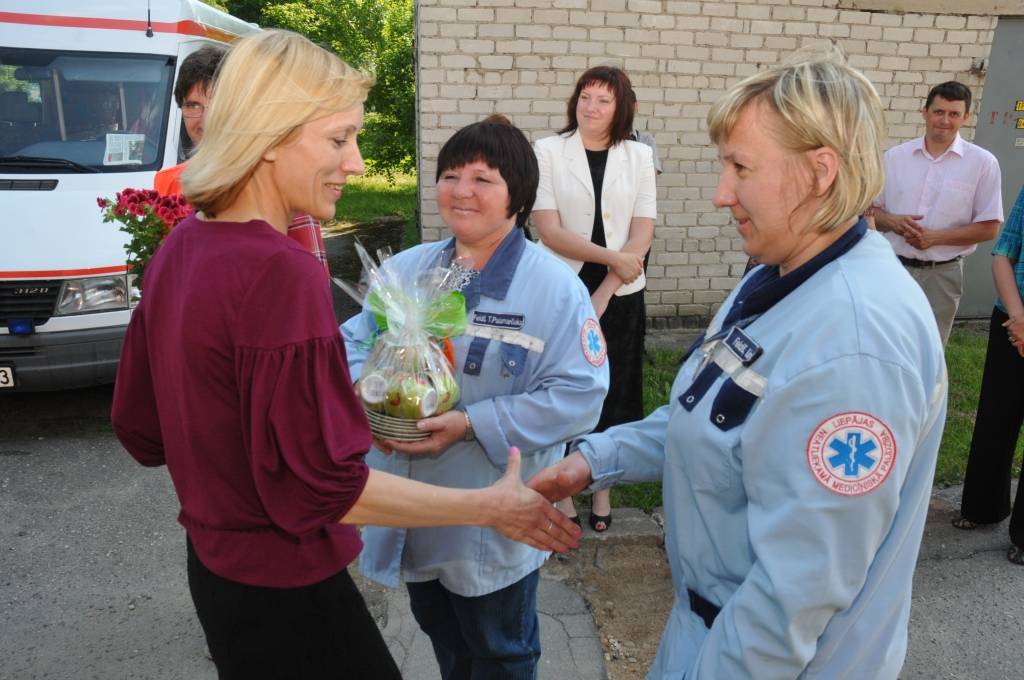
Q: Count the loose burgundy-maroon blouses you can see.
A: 1